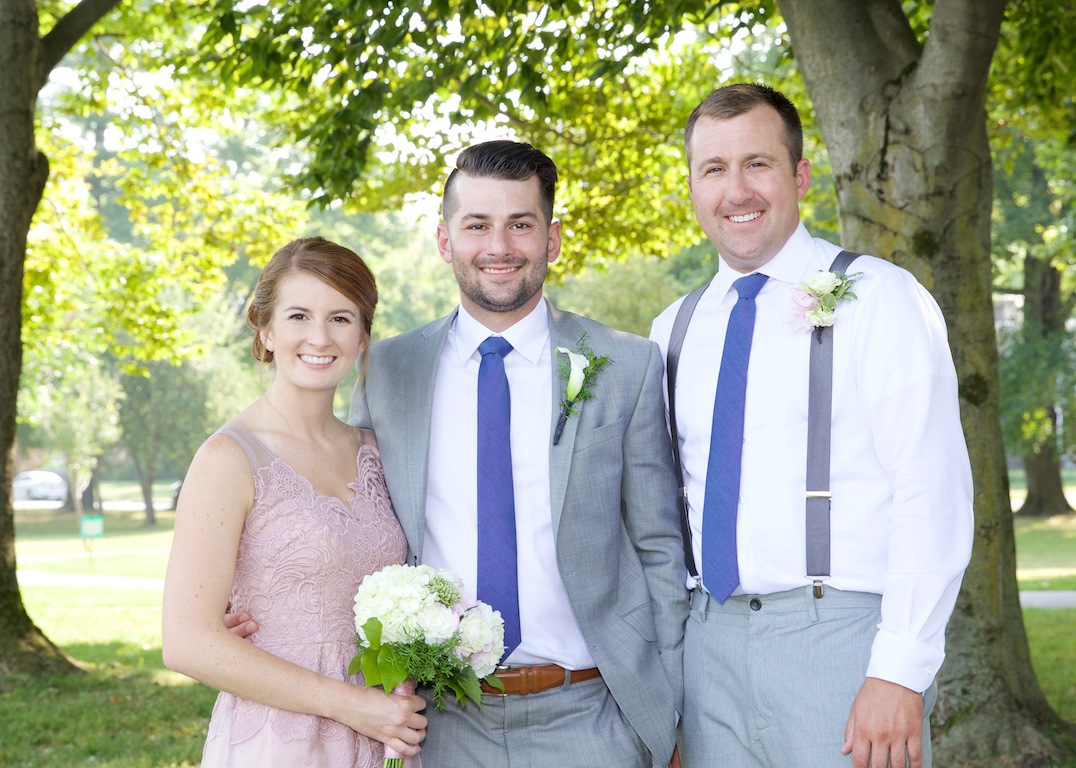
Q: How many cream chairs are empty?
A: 0